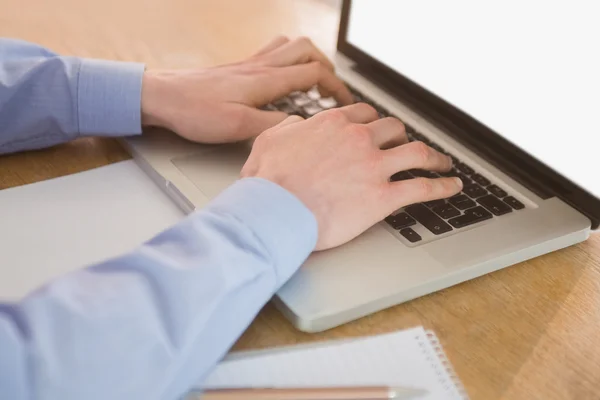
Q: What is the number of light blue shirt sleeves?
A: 2